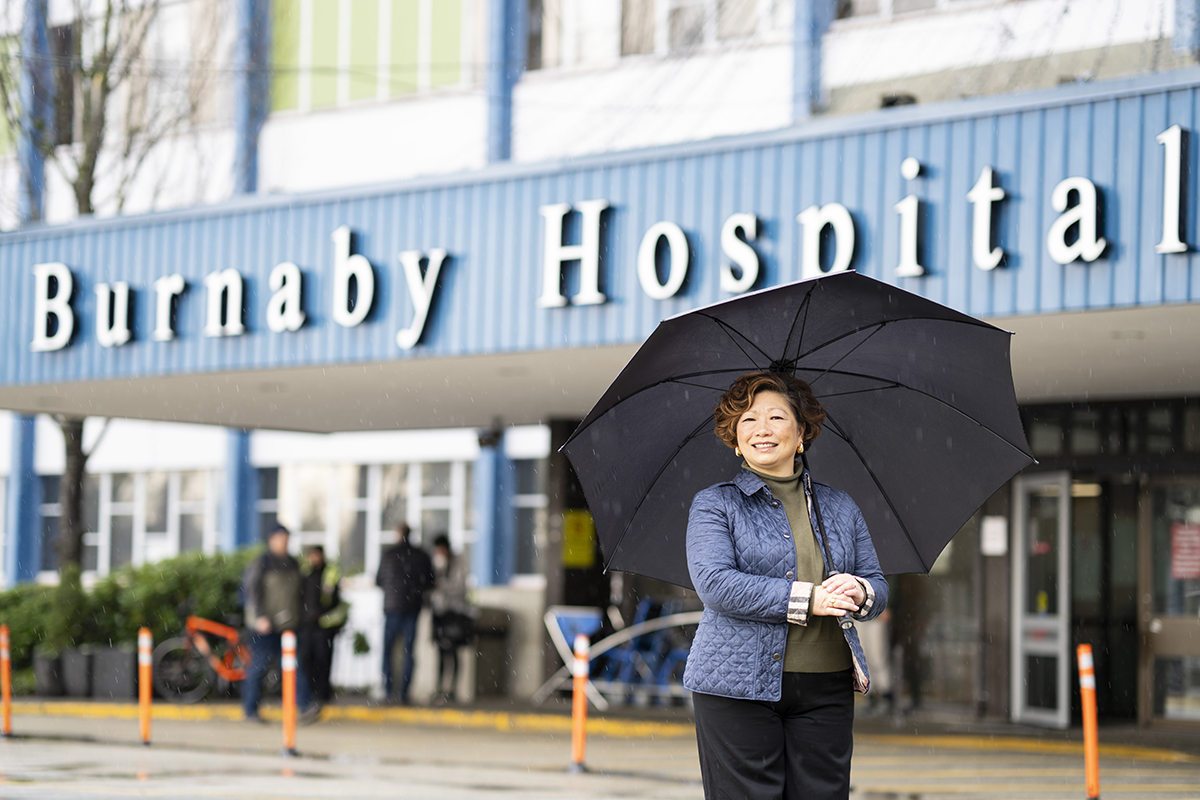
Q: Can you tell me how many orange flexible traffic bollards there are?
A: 5